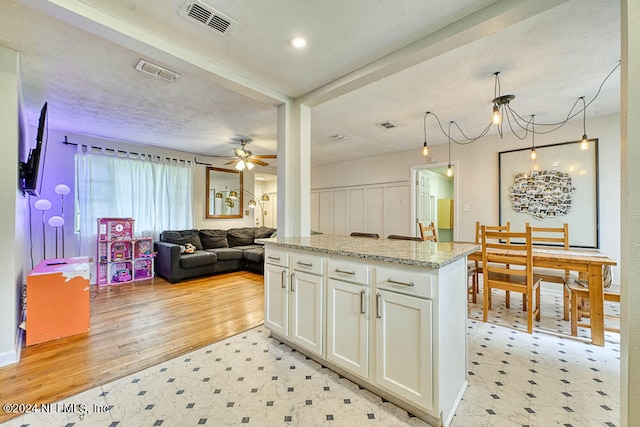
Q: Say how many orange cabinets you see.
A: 1